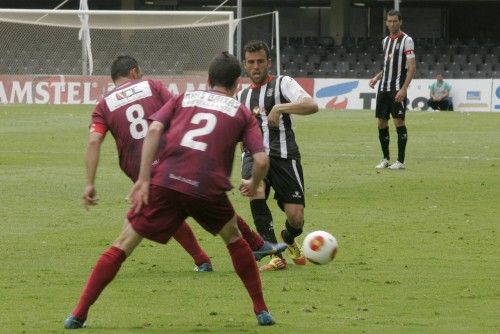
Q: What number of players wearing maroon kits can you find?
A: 2